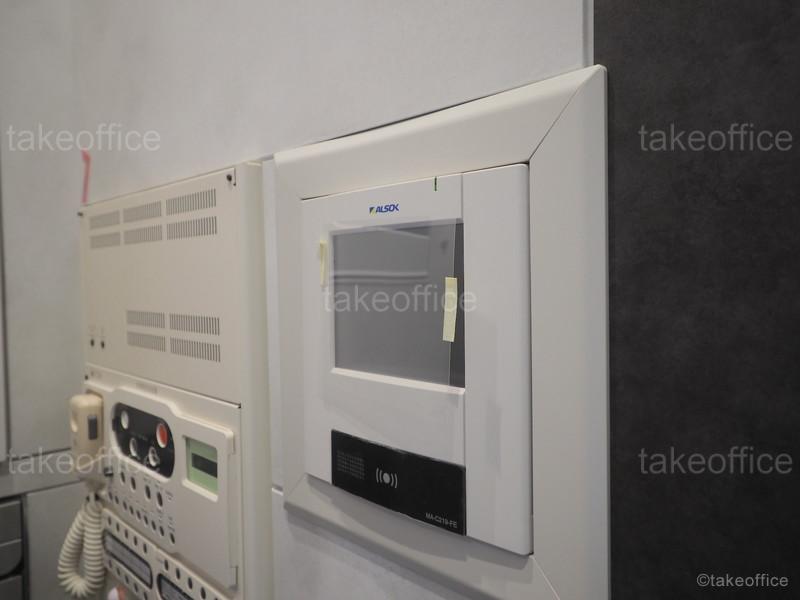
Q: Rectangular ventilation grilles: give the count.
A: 10